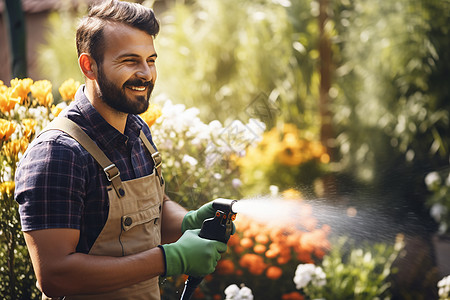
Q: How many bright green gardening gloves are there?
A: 2